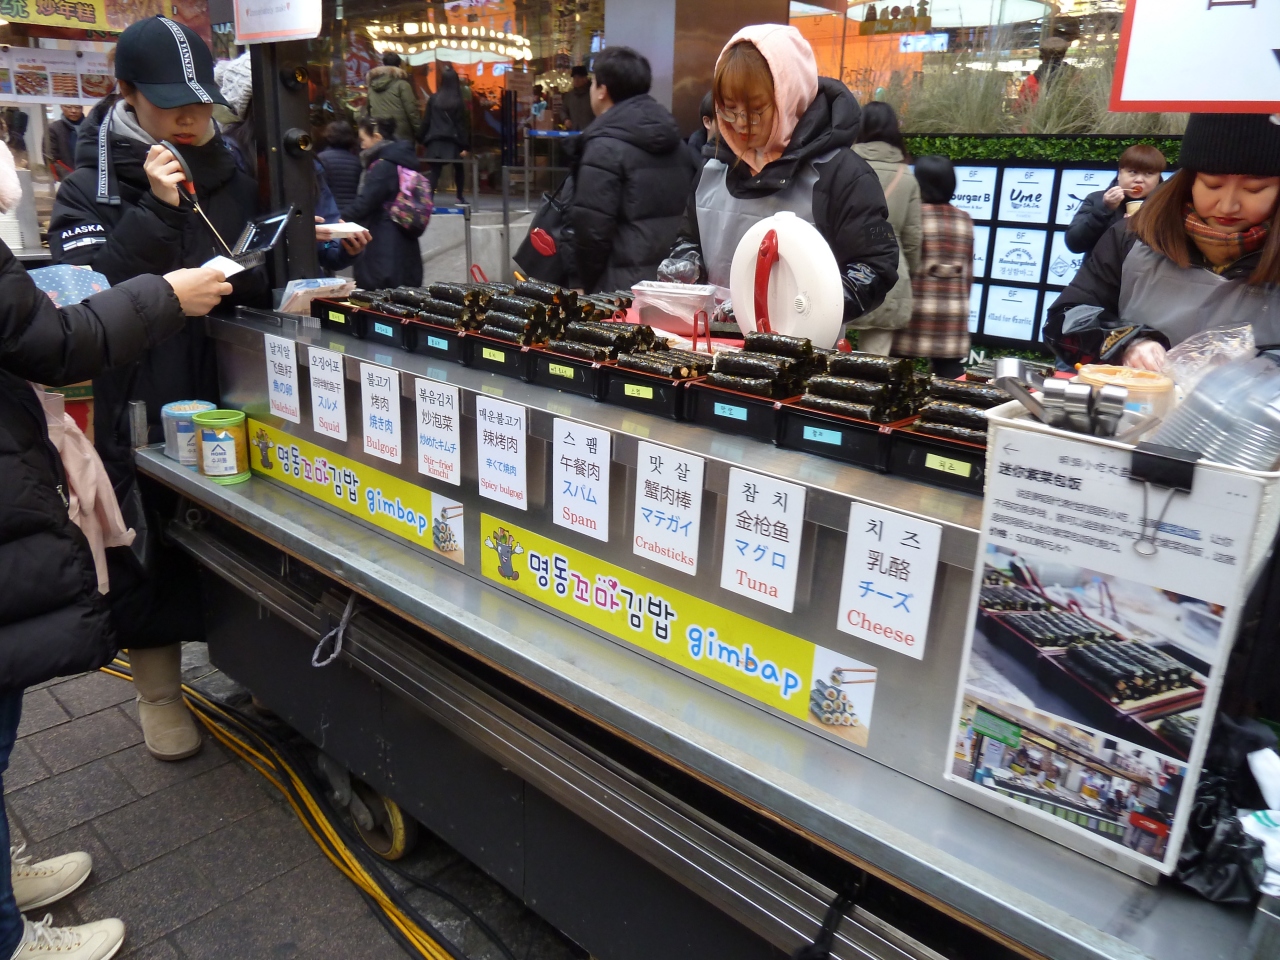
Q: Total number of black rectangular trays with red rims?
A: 9